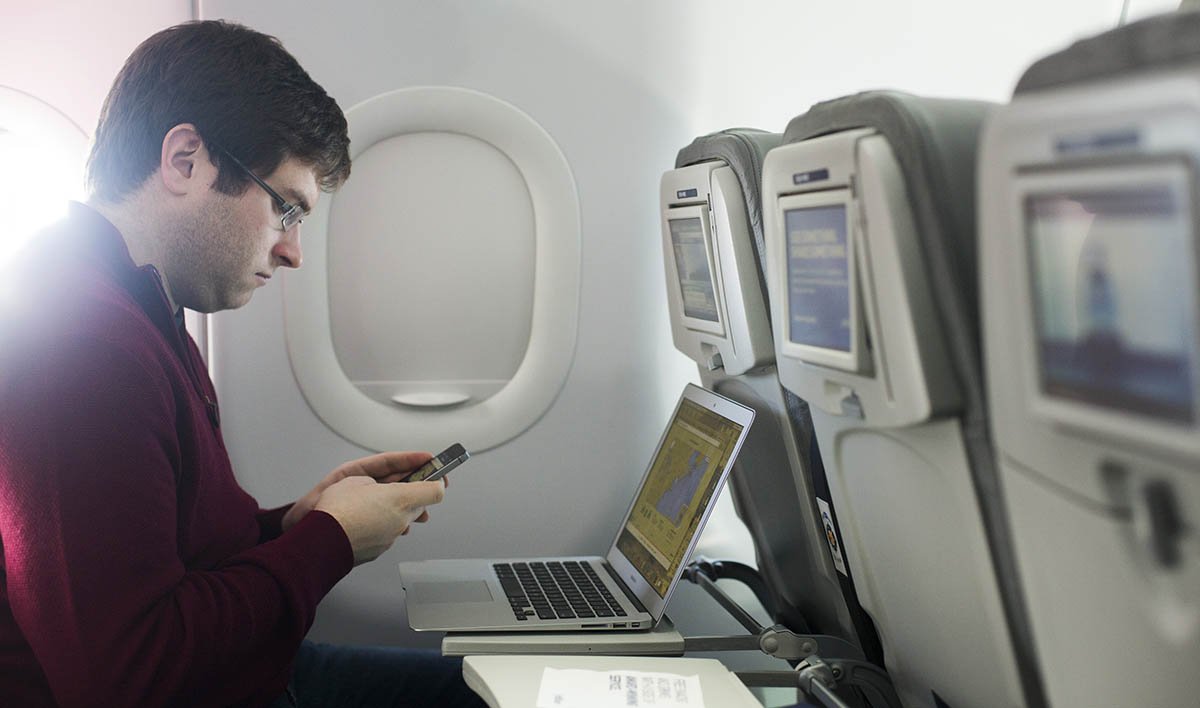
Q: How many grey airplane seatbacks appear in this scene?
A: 3